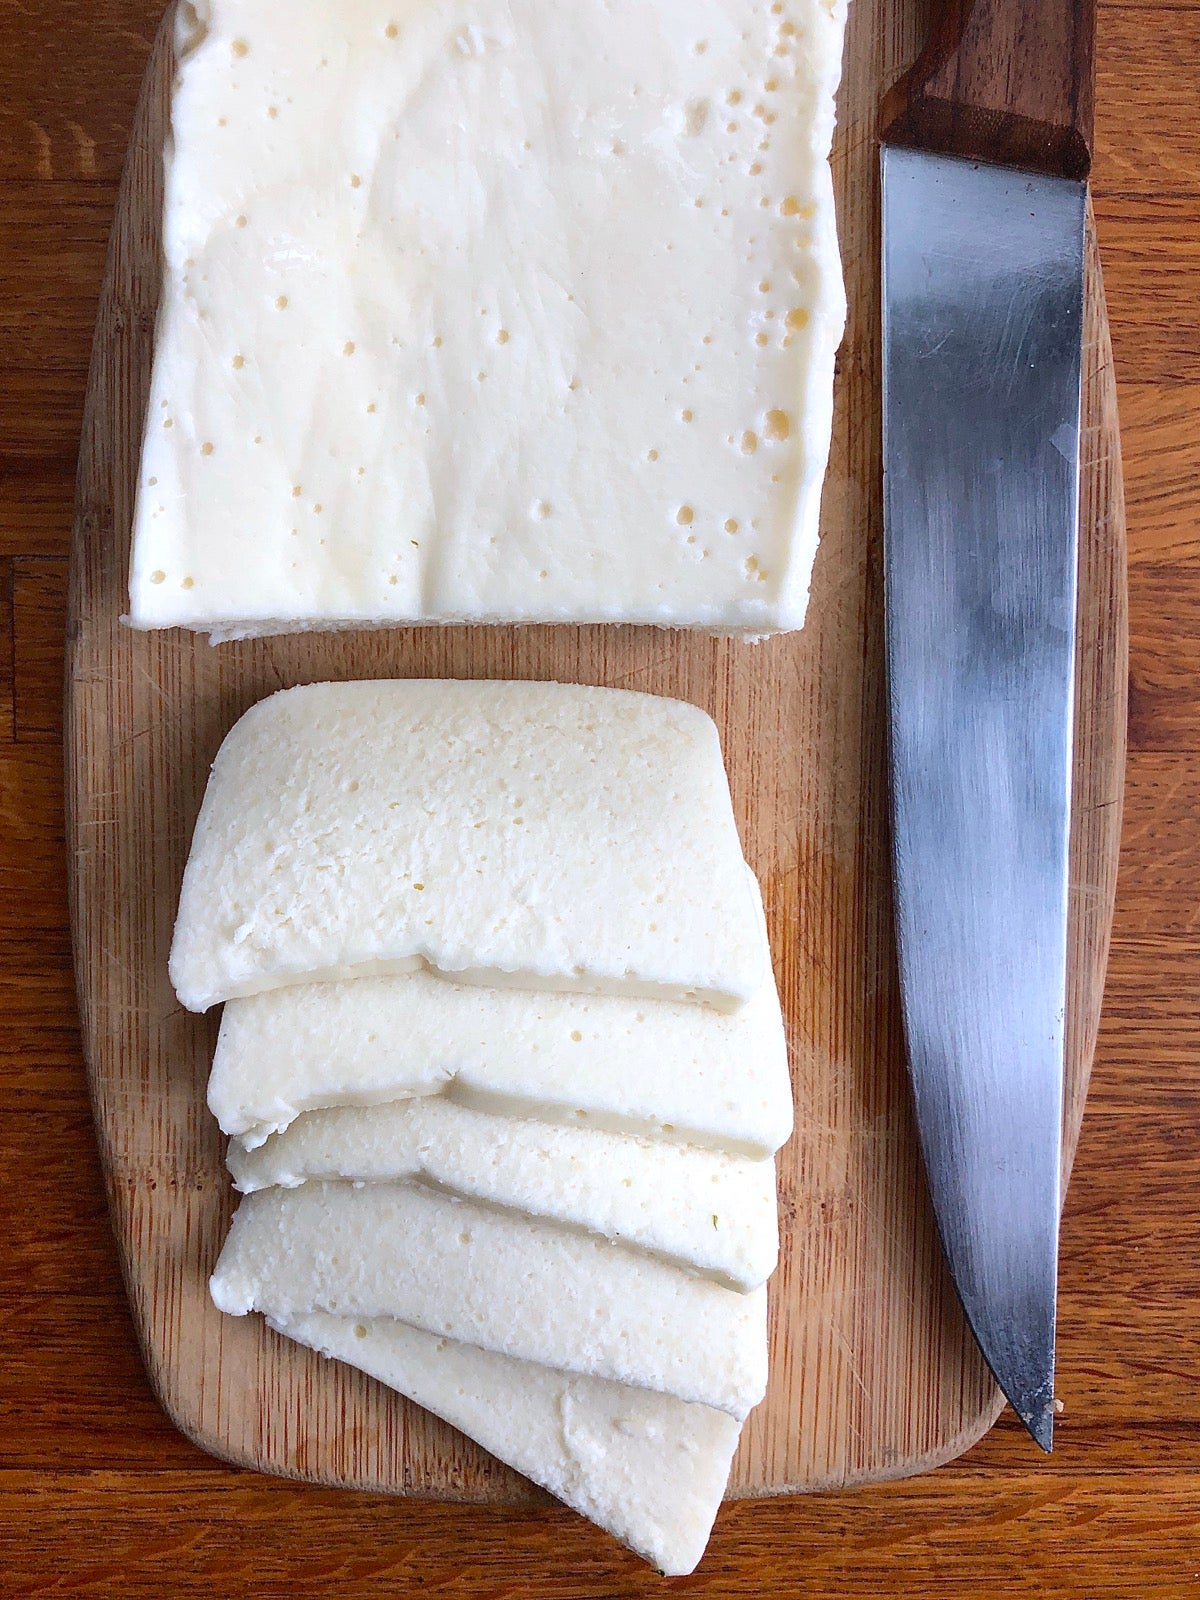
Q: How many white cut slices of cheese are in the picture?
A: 5